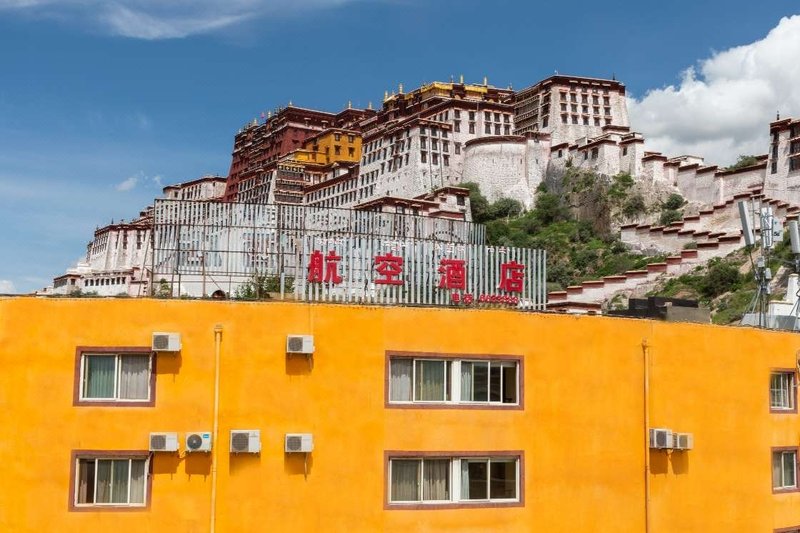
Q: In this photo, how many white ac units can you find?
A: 8